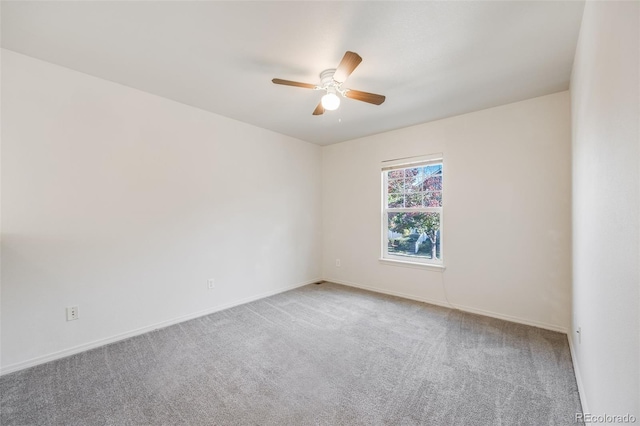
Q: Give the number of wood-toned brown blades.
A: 4